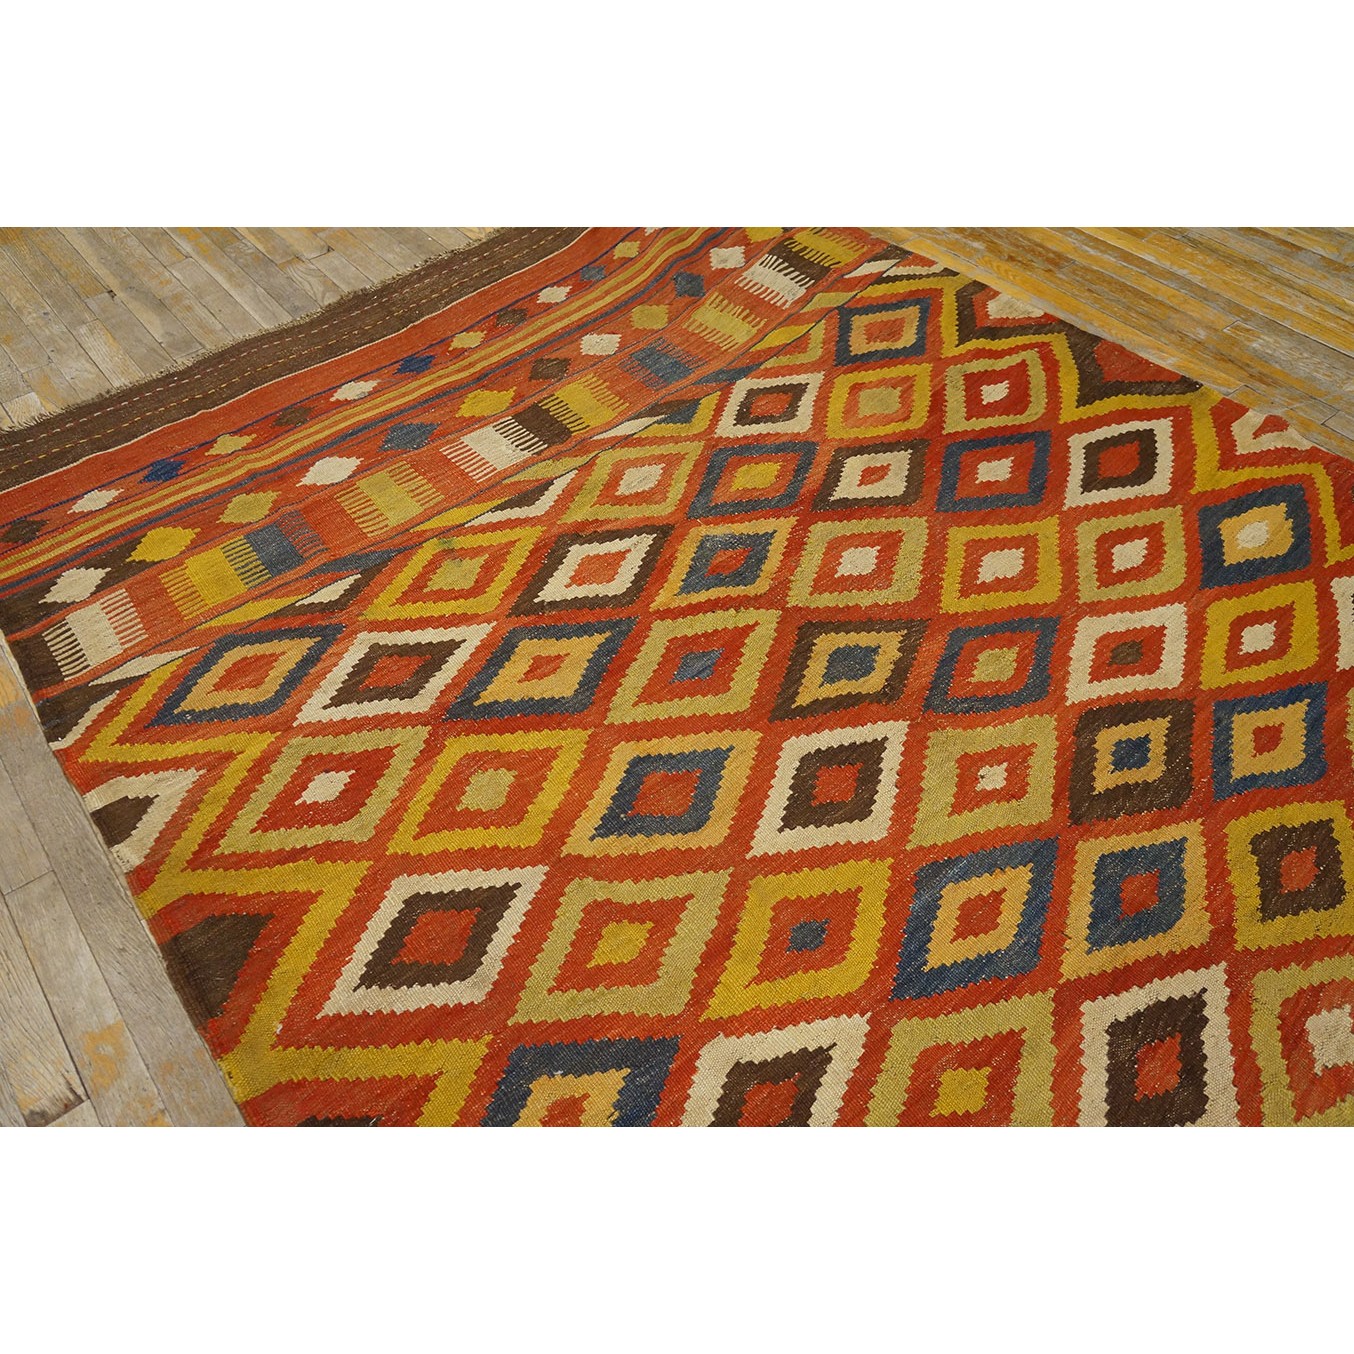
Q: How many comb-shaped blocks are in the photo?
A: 12